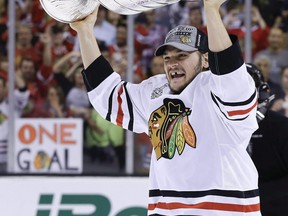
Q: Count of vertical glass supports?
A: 3